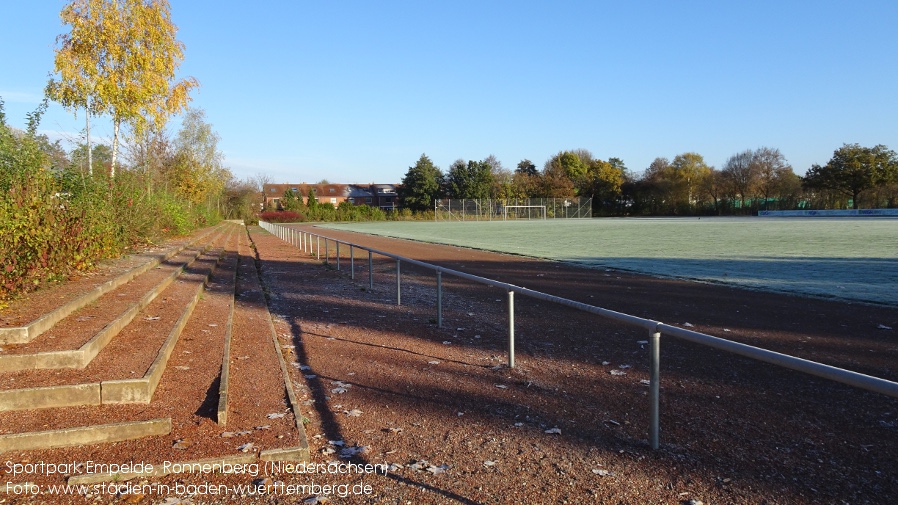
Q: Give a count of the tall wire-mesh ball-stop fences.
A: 1